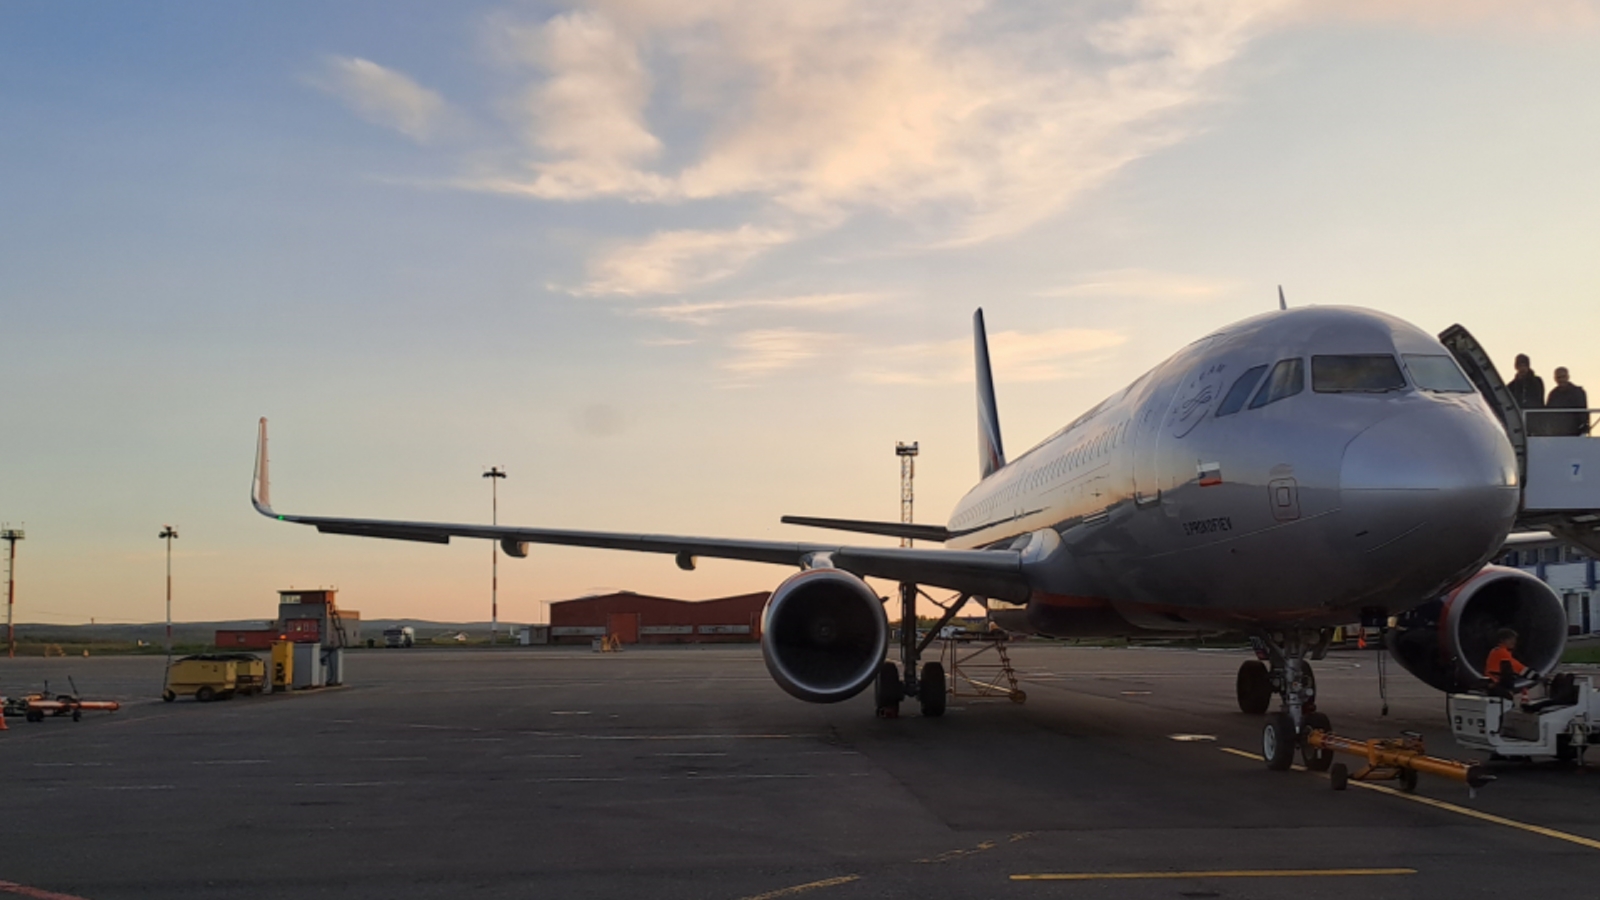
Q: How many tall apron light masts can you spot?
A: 4